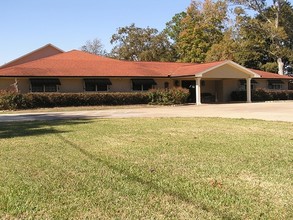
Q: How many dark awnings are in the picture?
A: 5